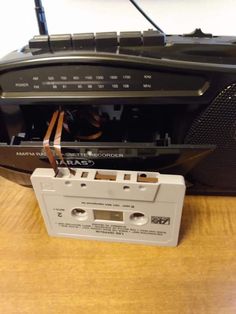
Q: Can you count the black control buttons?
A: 6